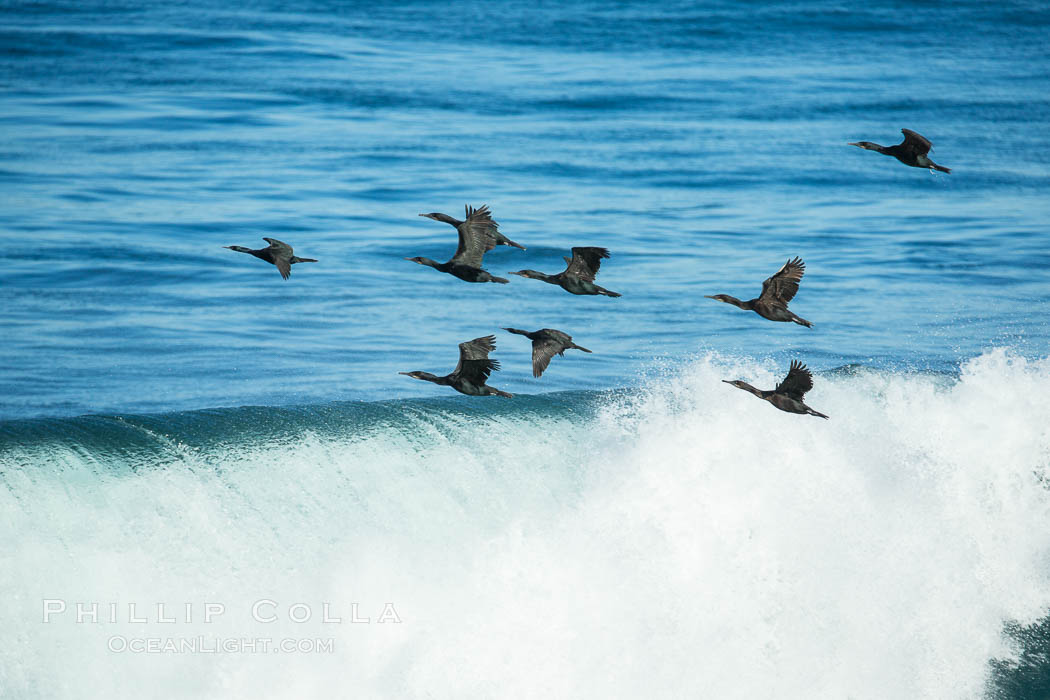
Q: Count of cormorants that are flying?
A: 9